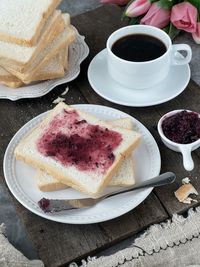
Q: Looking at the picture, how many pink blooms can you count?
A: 5